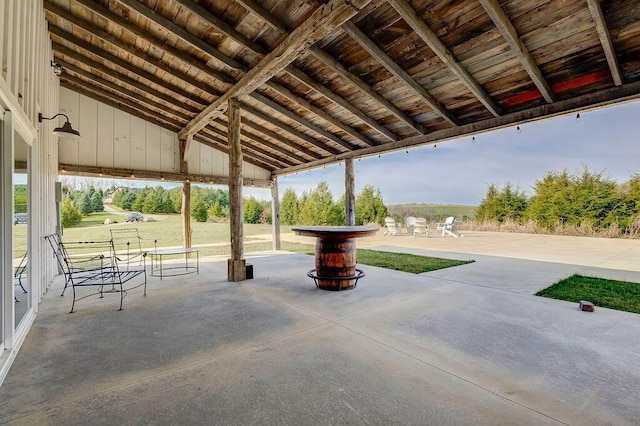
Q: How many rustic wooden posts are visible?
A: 4